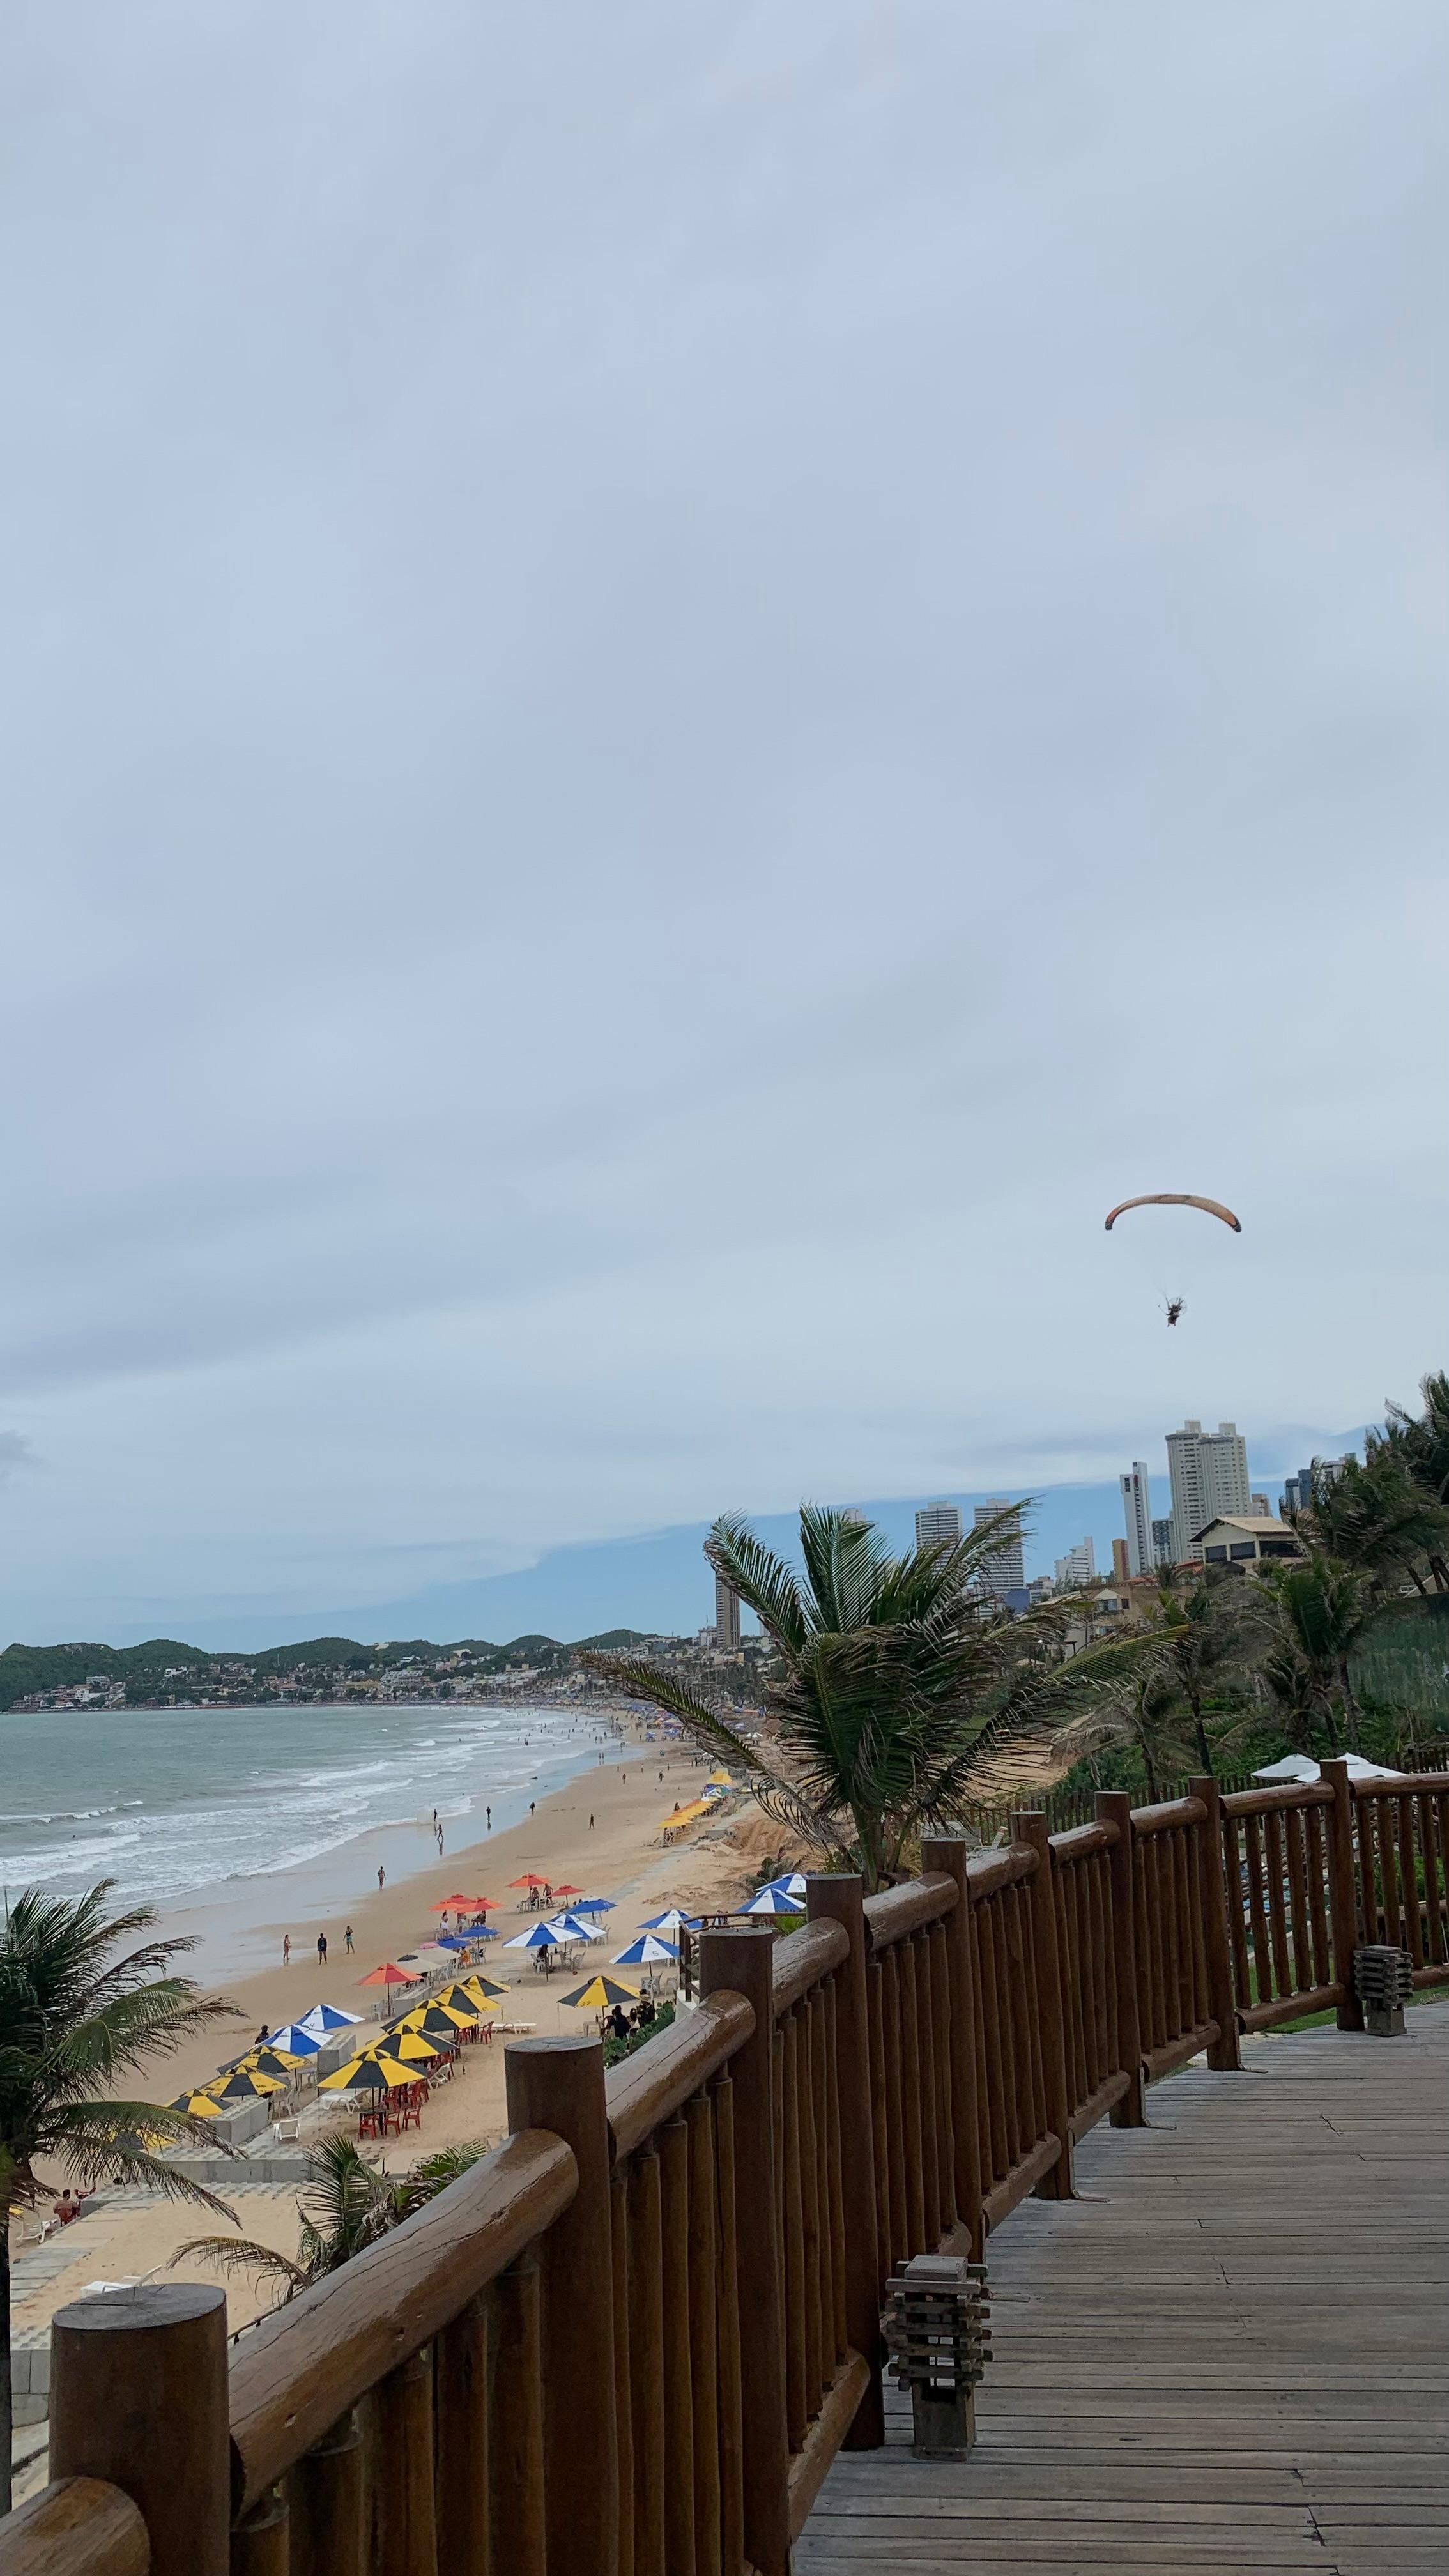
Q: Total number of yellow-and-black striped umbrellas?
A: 10